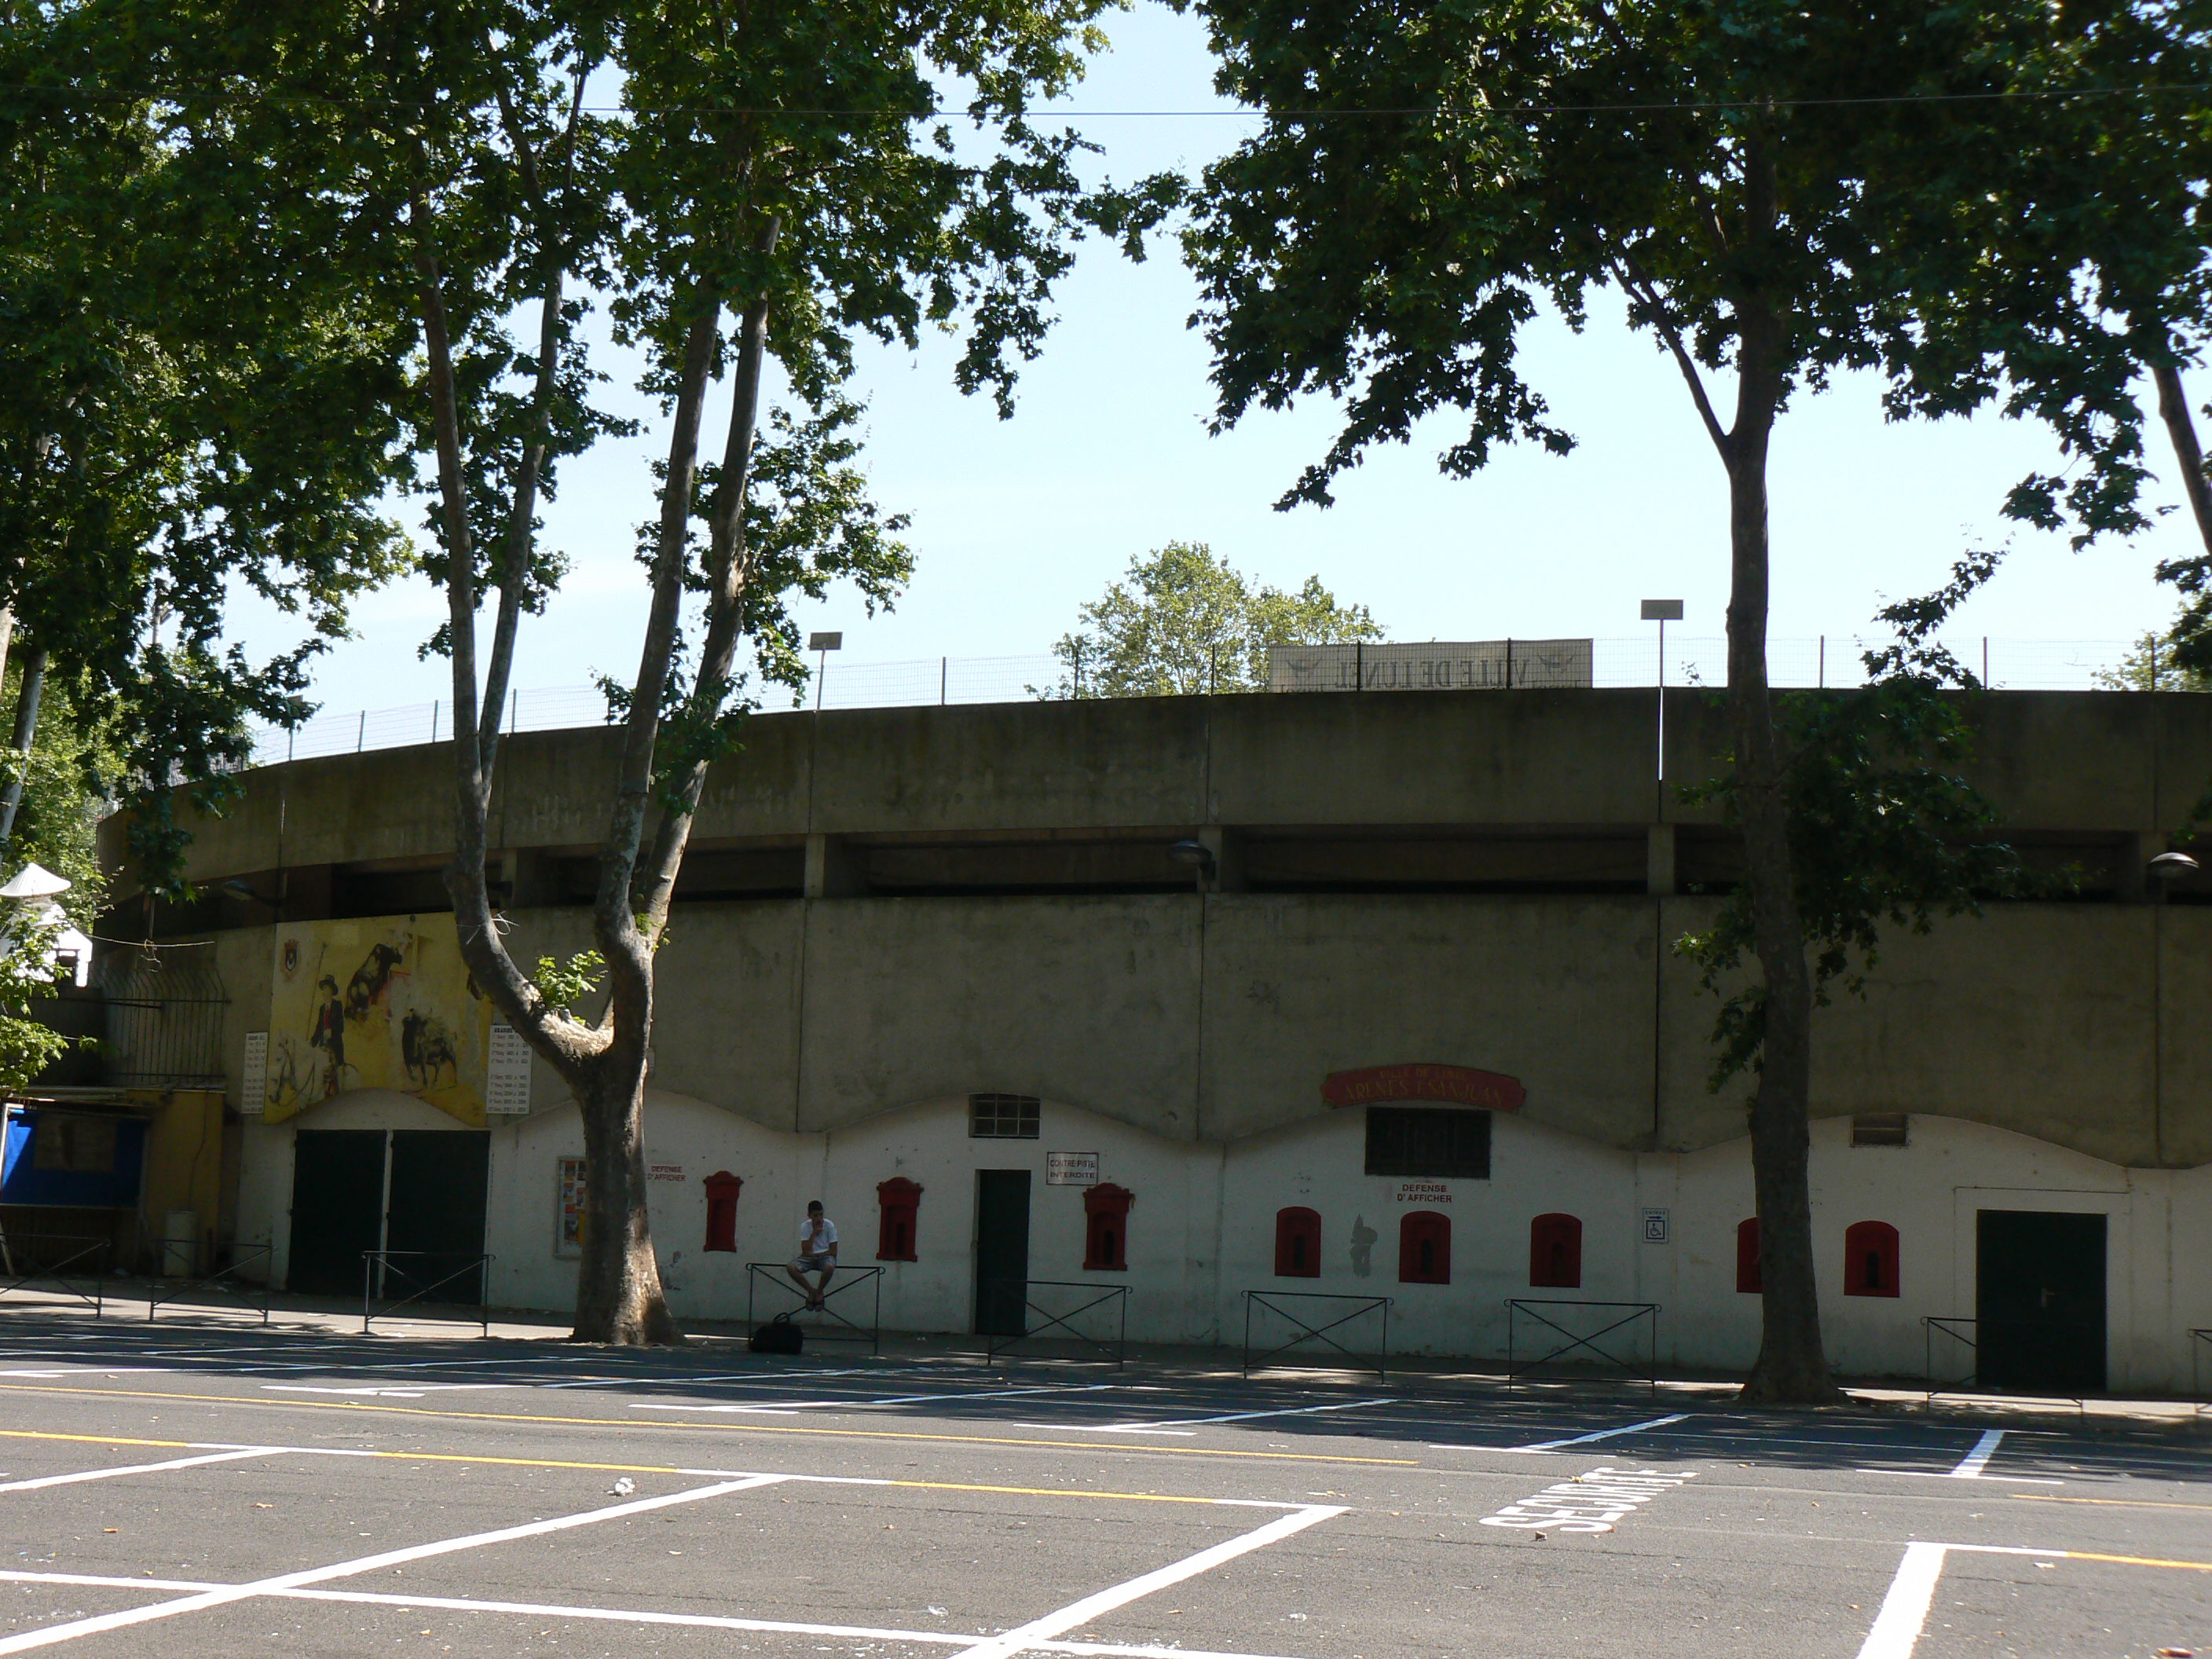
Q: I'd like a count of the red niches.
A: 8